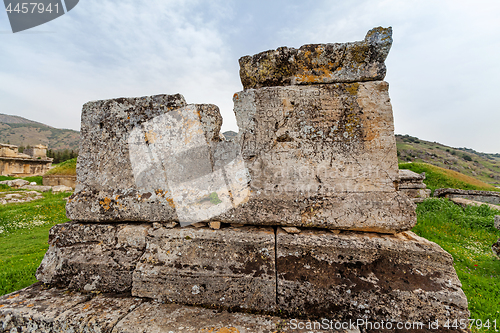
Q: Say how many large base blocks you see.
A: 3